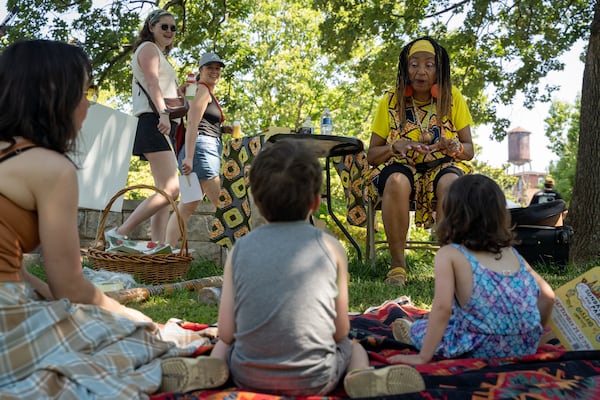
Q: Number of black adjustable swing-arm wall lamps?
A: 0